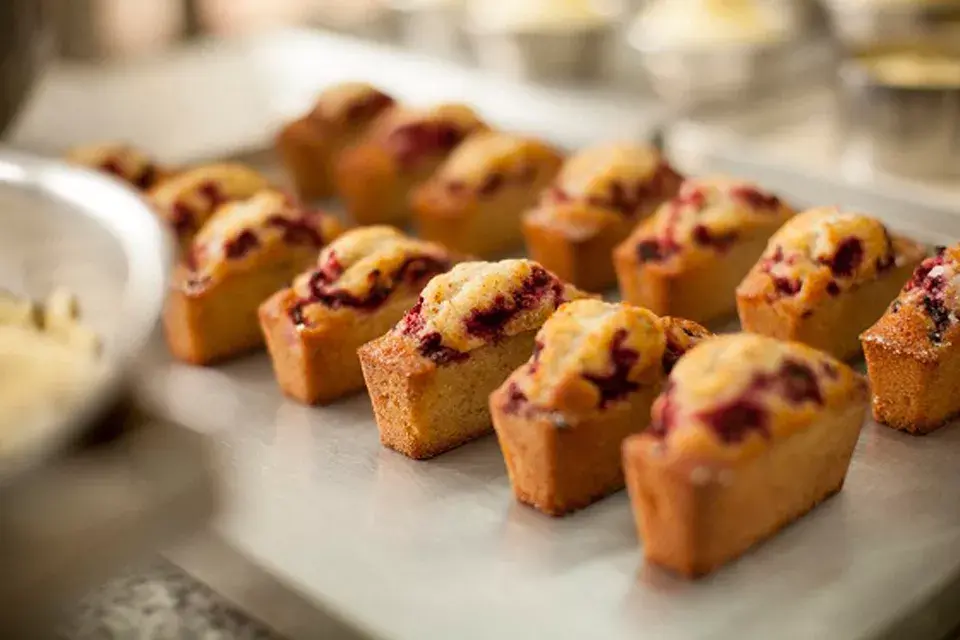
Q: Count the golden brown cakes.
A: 14